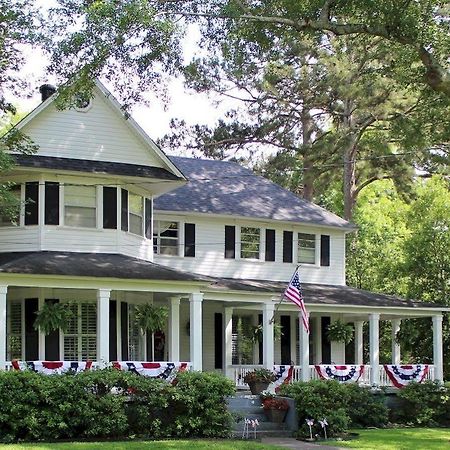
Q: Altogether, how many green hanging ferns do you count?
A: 4